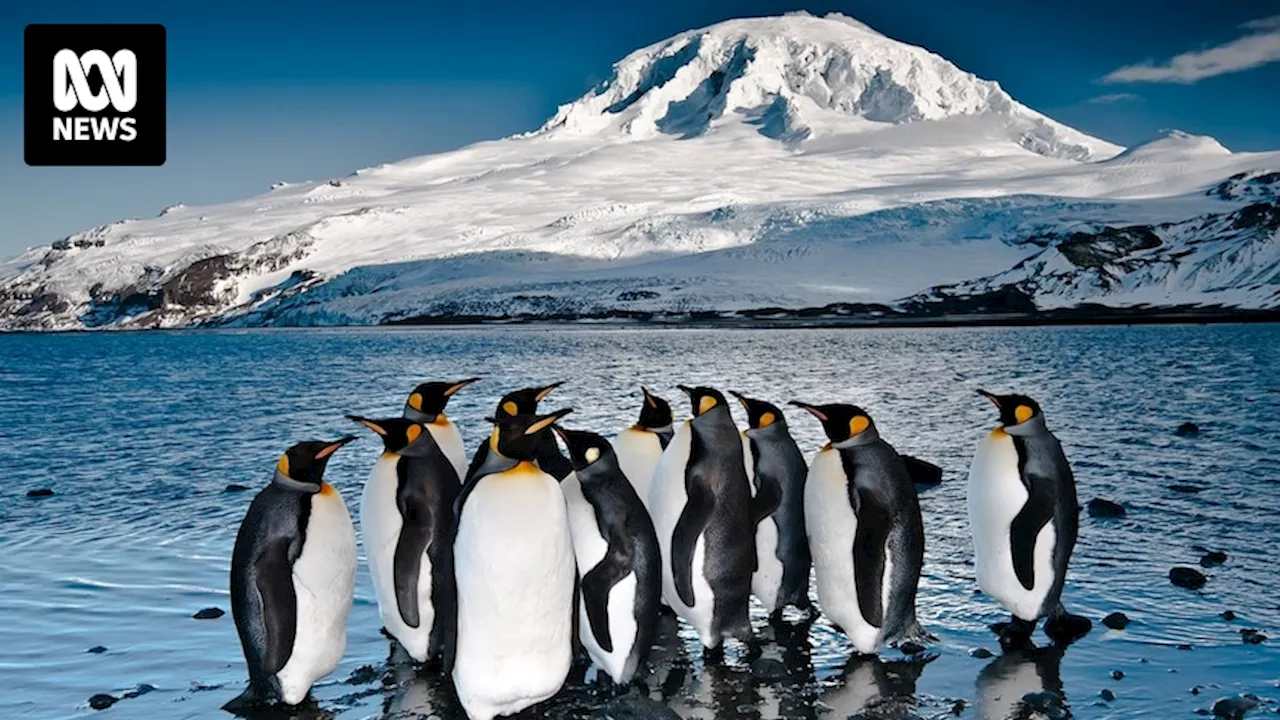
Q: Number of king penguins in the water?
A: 11